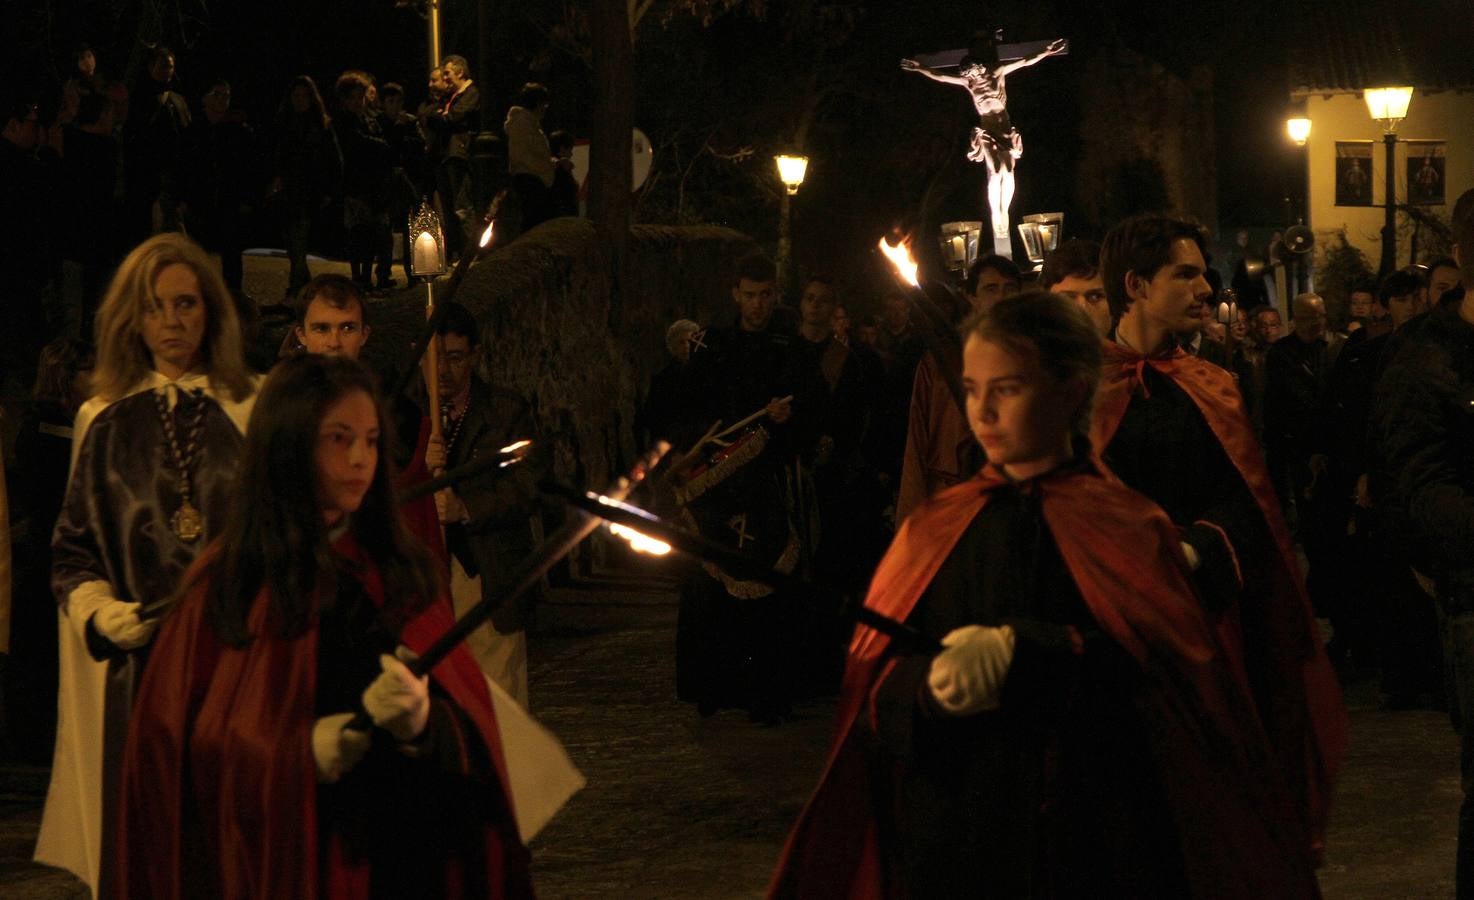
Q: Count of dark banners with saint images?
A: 2